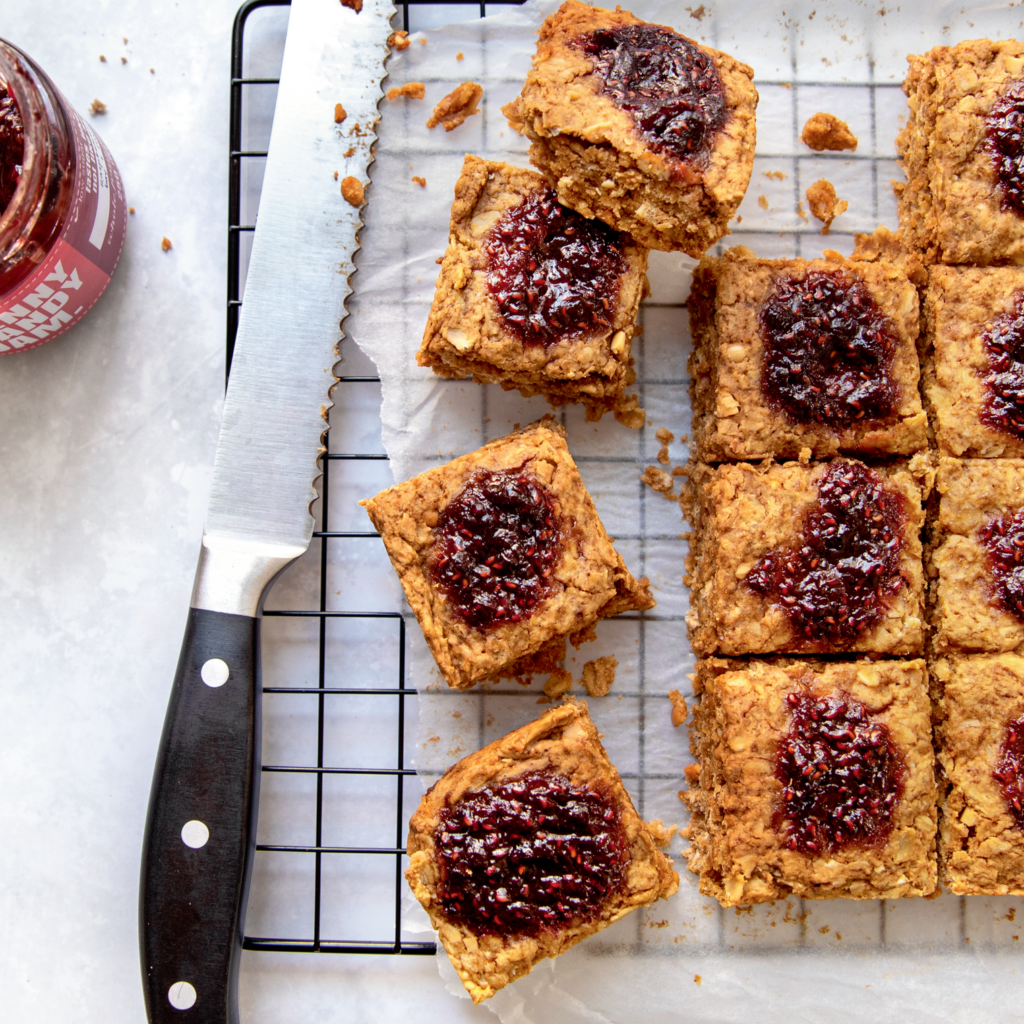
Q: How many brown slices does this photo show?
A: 11